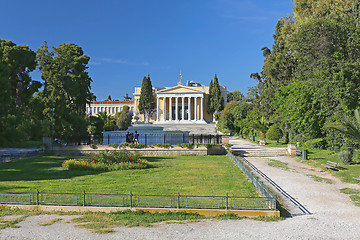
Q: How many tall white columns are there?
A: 8